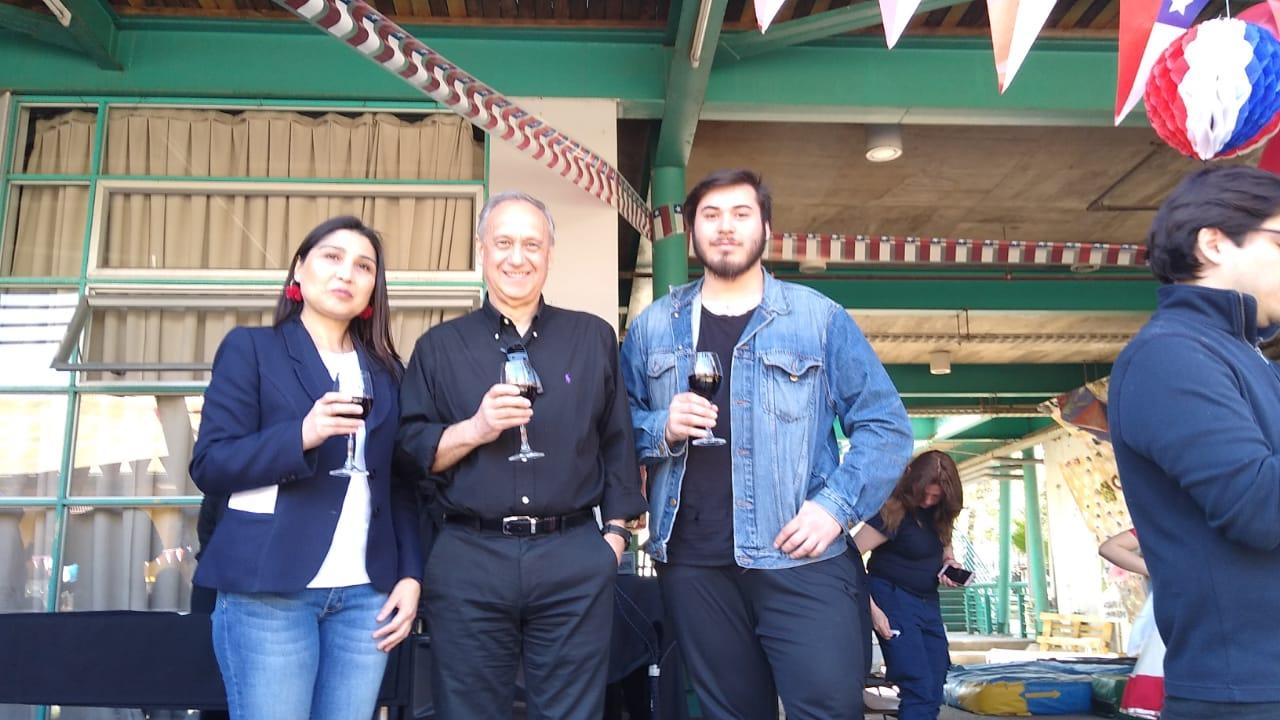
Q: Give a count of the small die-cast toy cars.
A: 0